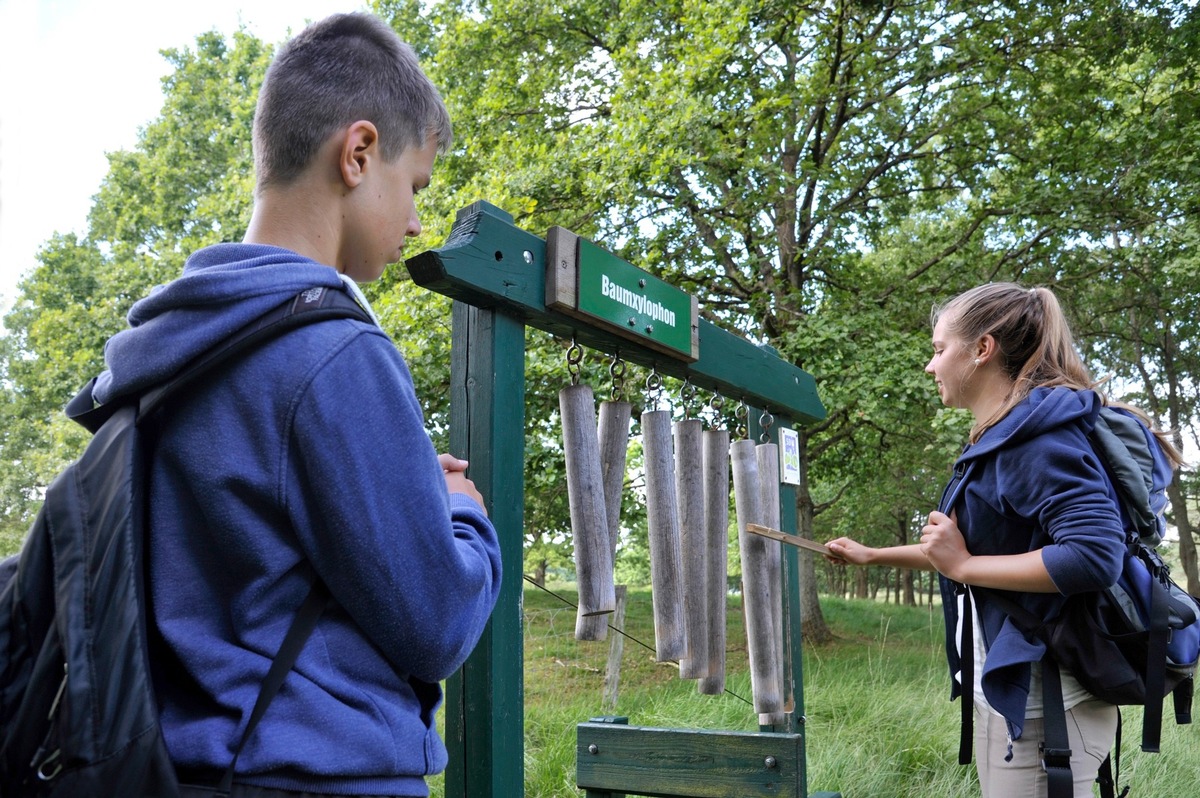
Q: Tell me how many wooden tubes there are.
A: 7